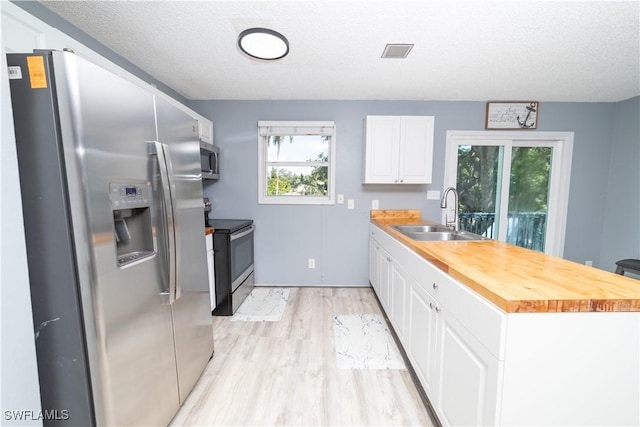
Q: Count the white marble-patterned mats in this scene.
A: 2